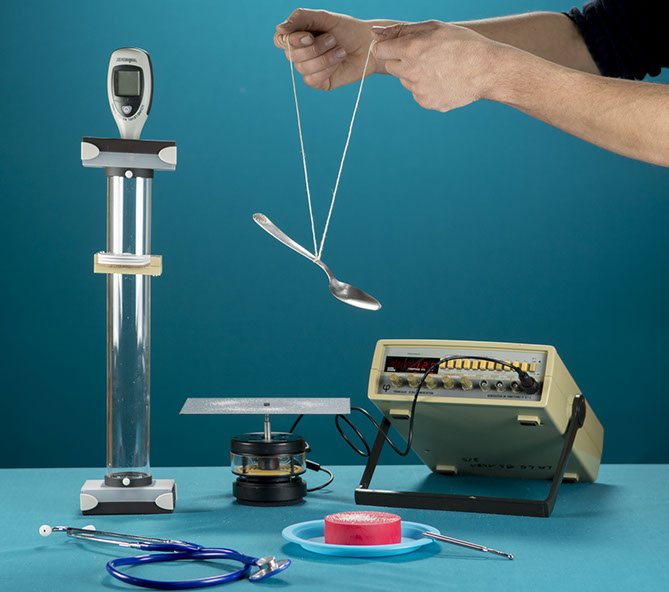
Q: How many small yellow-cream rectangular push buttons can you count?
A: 12